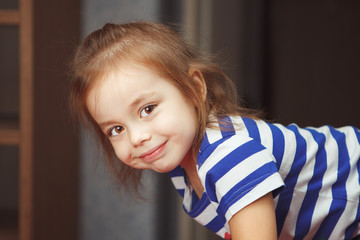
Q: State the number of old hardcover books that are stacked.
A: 0